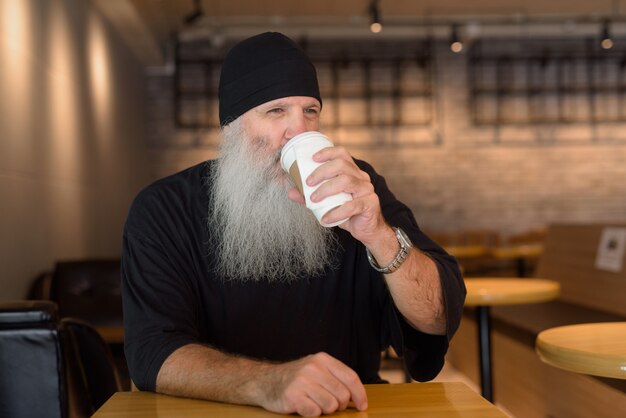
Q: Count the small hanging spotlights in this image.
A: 4